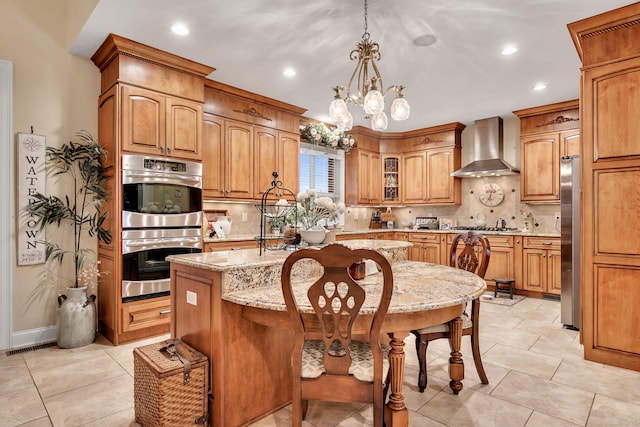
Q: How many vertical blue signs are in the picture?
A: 0